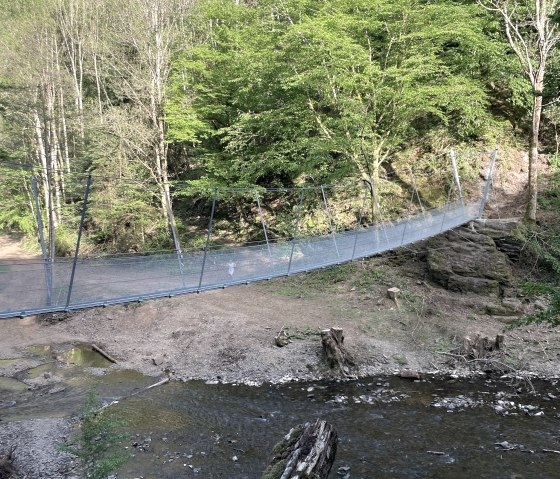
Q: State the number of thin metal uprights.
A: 14